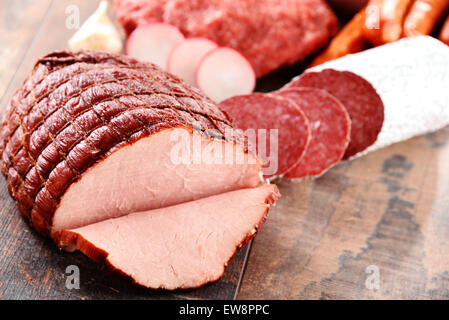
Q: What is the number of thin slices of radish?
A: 3